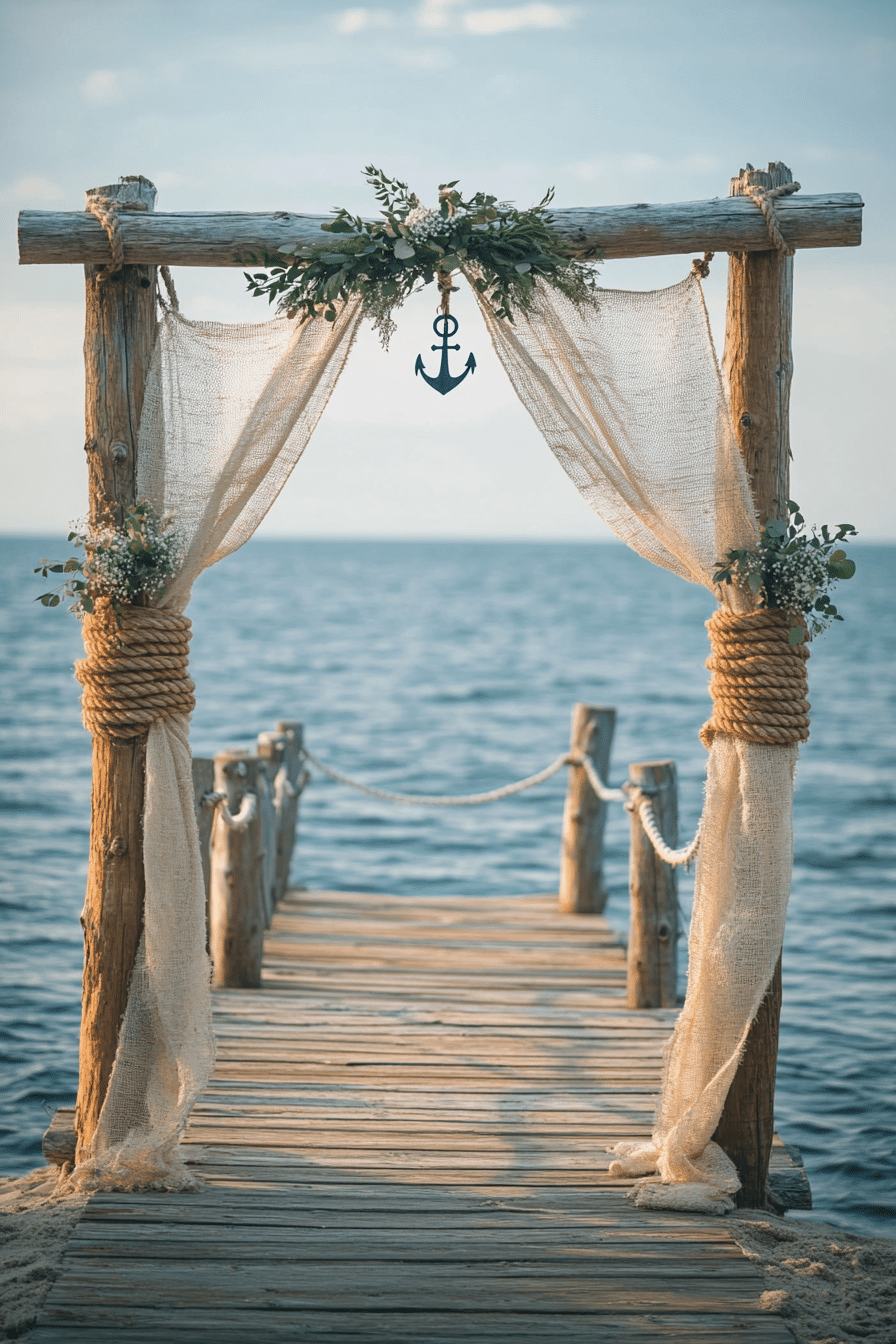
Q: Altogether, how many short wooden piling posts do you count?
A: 6